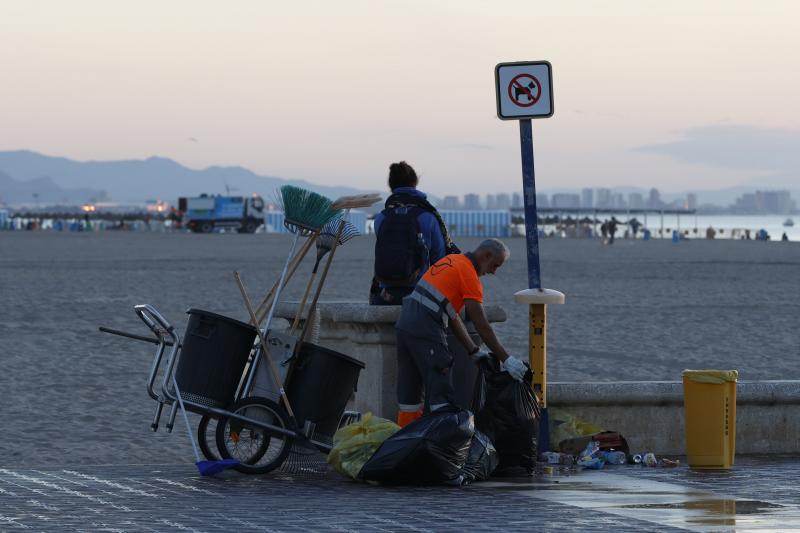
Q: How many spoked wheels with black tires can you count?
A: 2